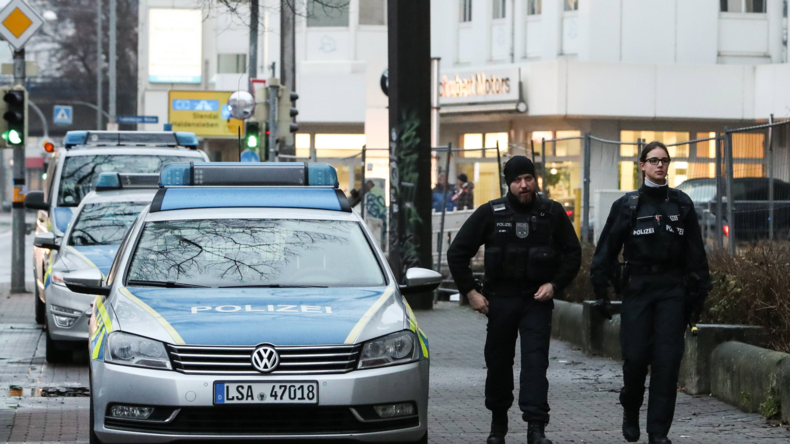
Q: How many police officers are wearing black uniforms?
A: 2